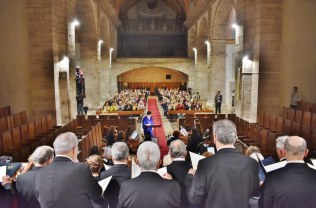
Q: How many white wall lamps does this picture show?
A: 8